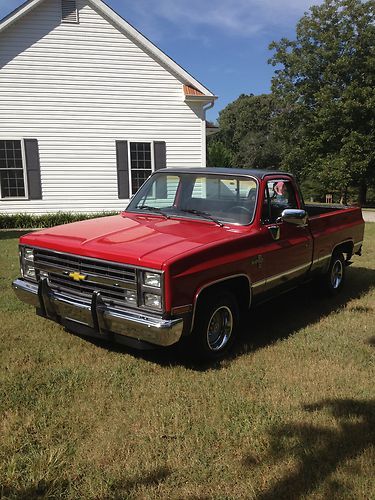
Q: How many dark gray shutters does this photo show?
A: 3